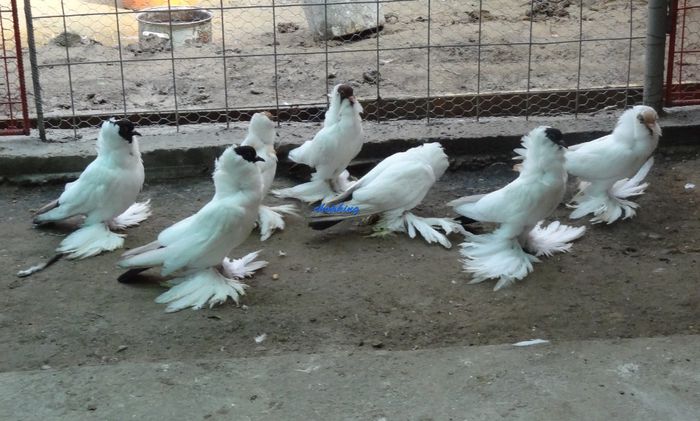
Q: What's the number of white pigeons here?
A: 7